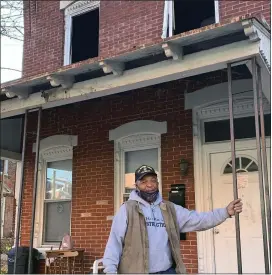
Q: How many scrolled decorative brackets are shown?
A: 5